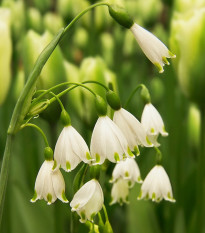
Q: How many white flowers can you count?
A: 10